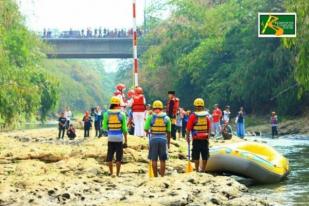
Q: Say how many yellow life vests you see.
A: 3